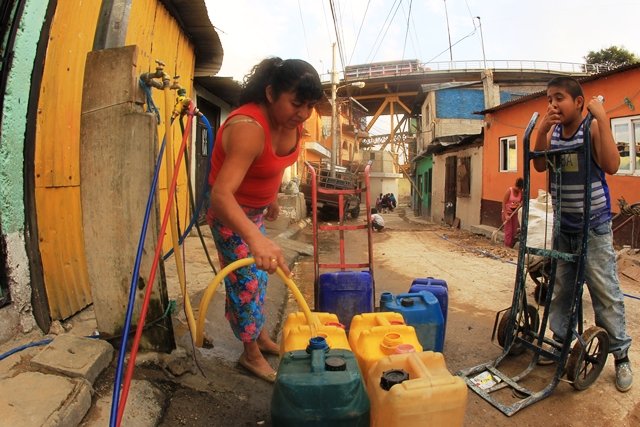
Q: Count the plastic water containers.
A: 7